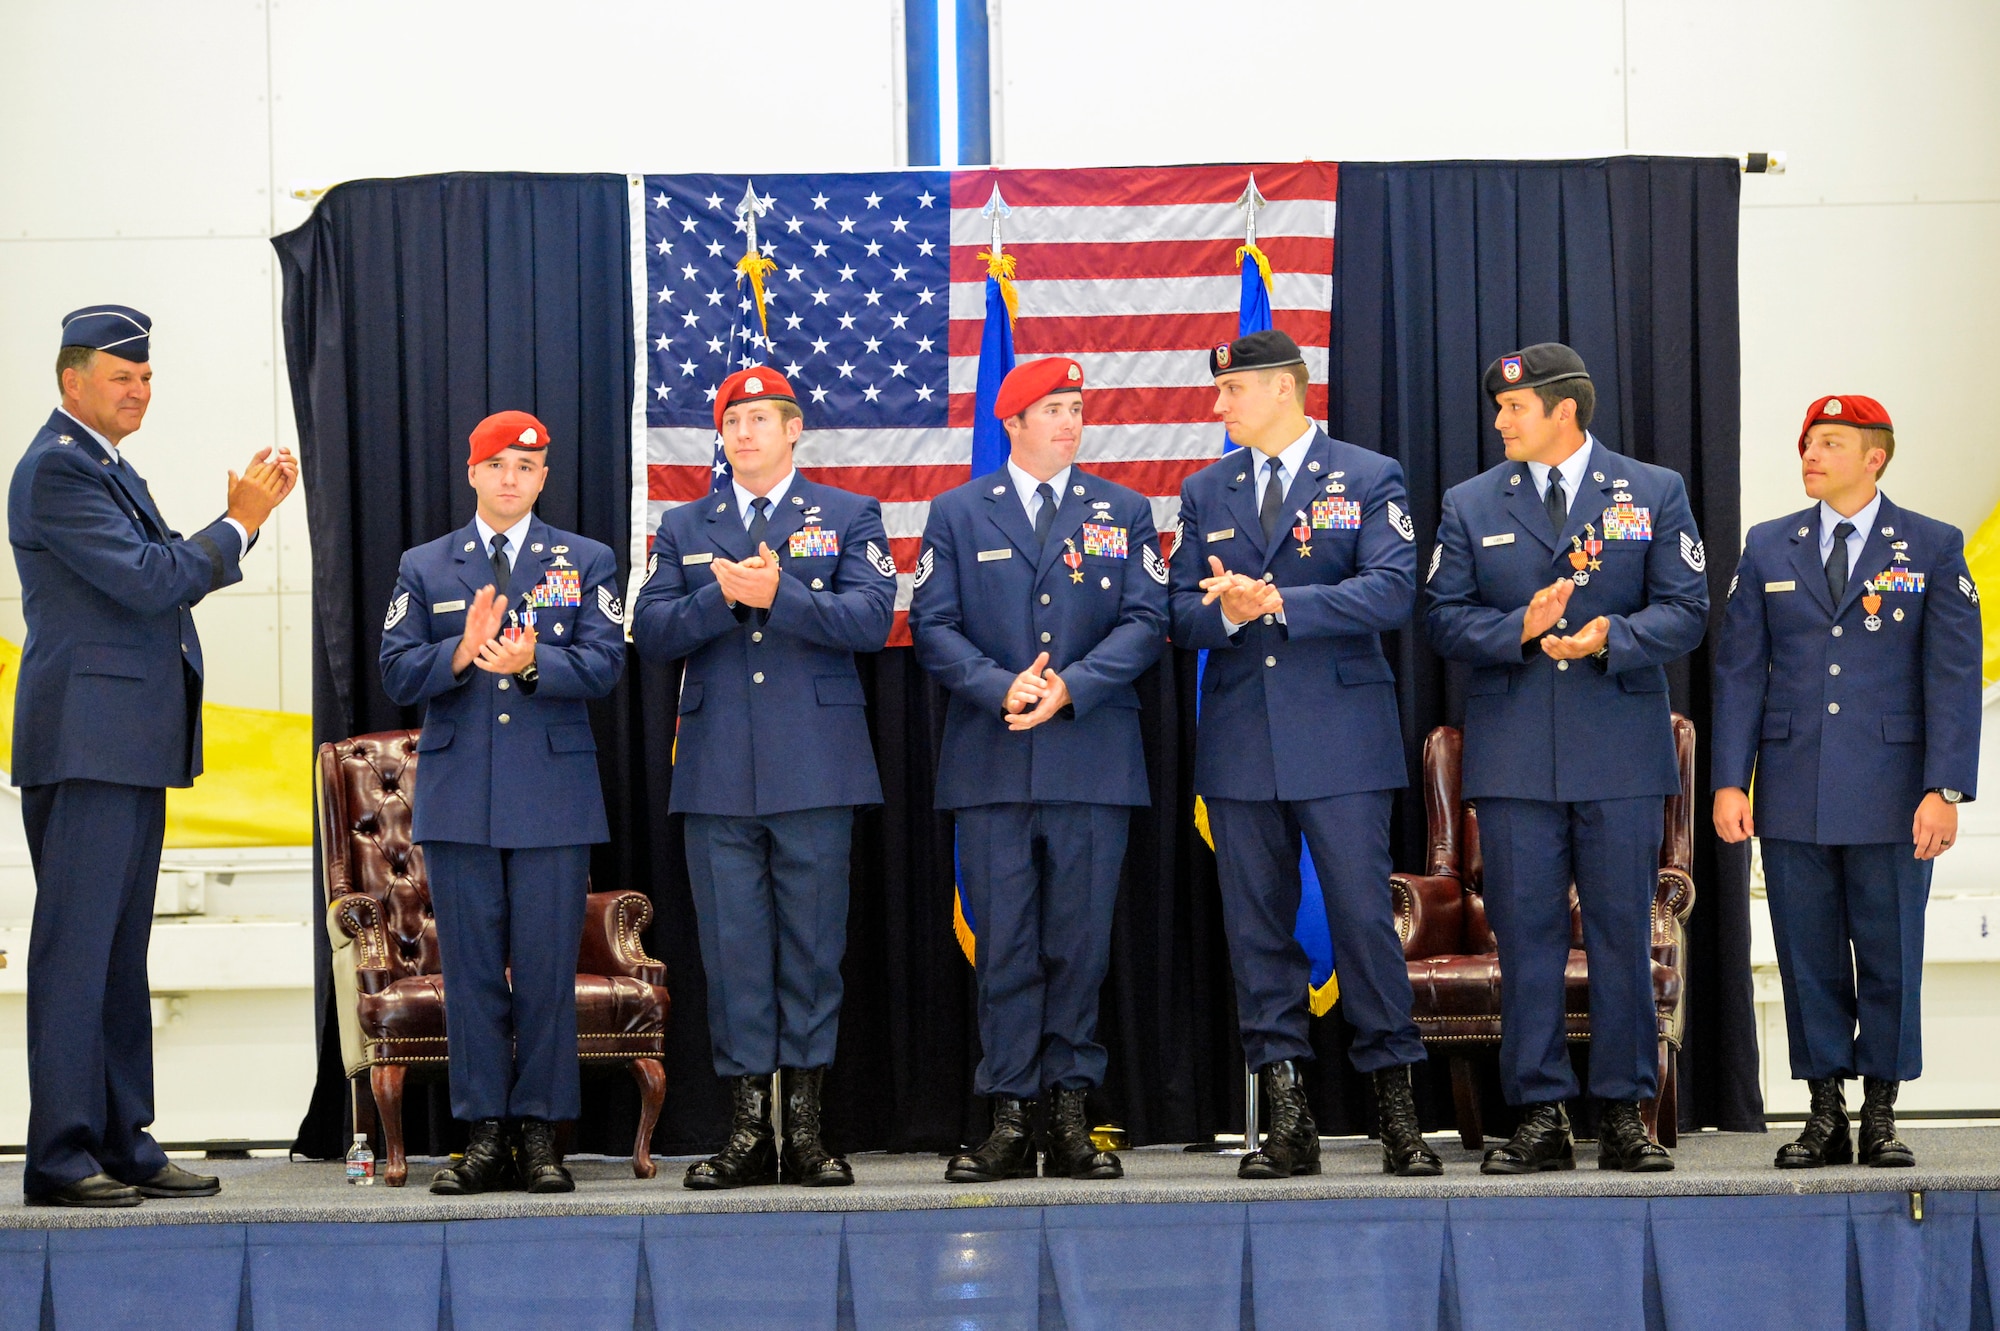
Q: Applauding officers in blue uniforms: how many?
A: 6